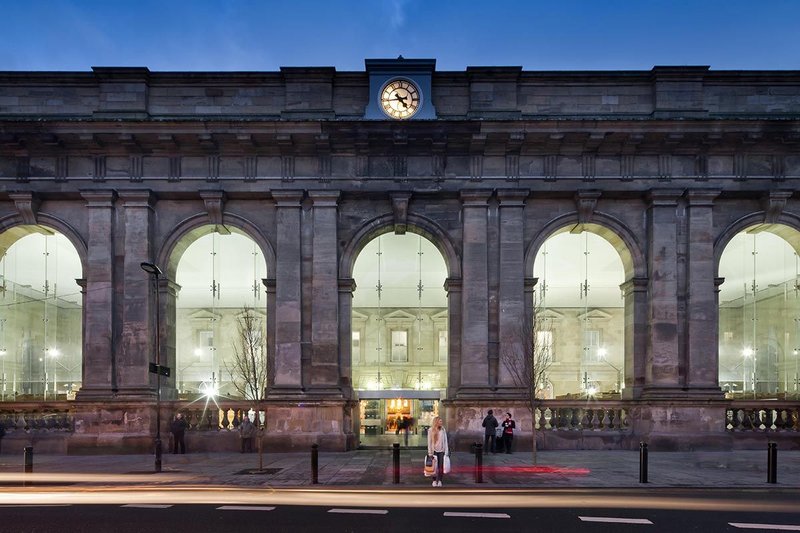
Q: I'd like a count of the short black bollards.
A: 6